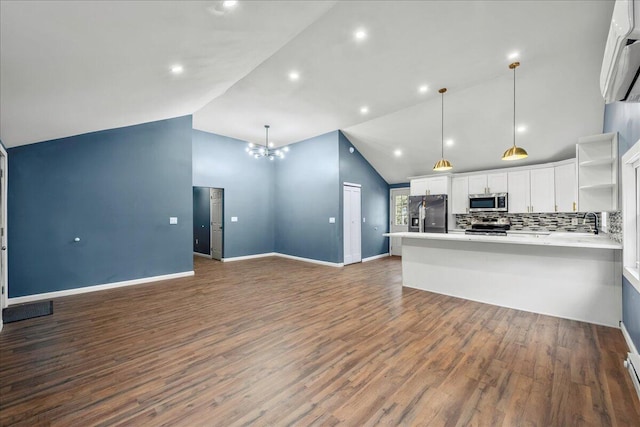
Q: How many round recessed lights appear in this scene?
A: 10